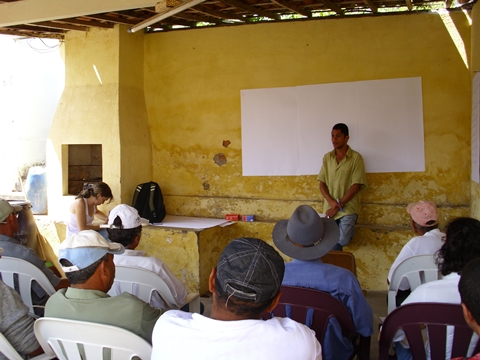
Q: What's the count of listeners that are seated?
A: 9